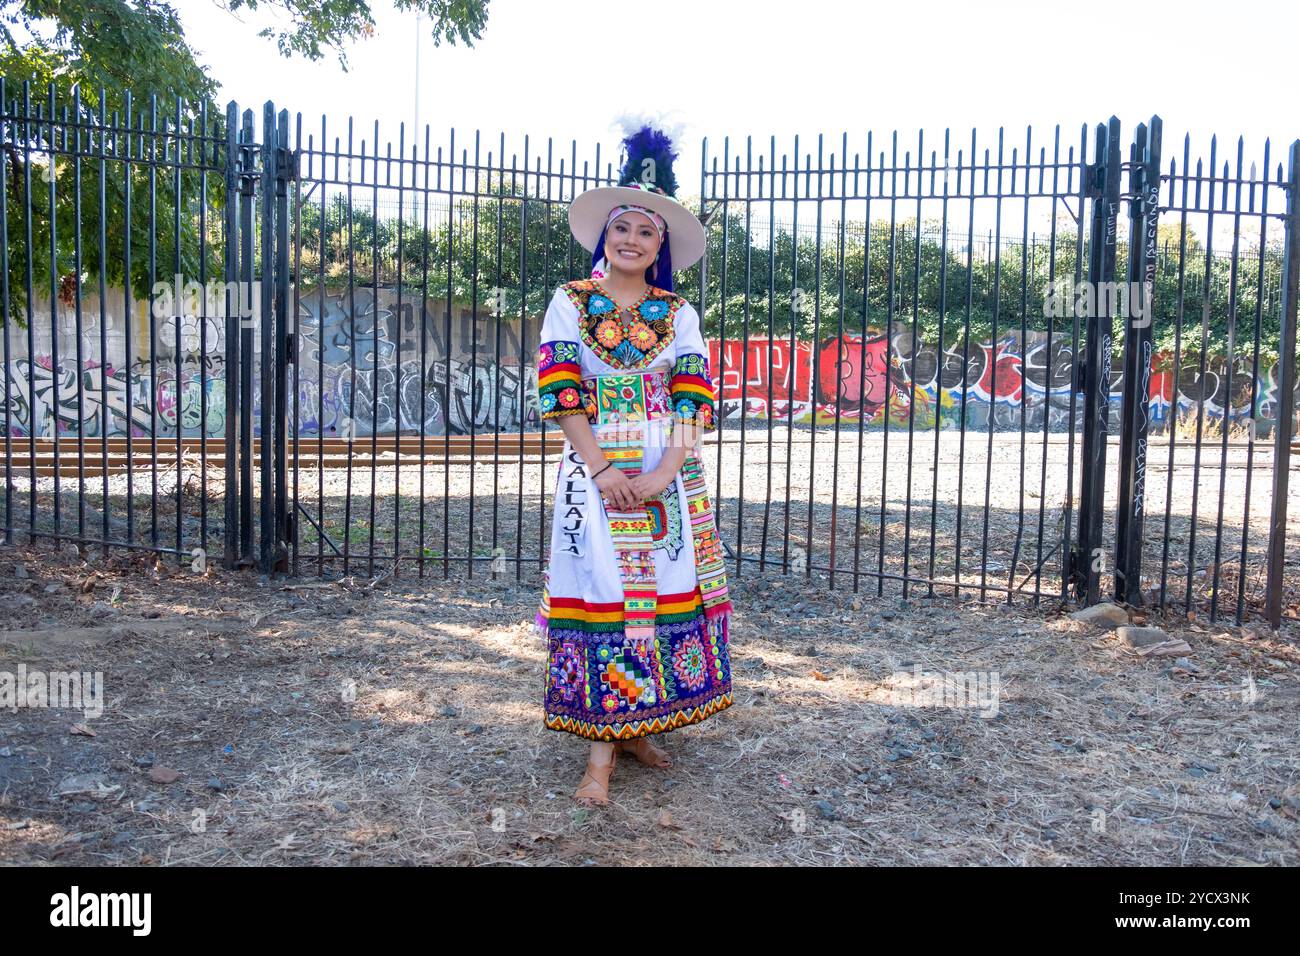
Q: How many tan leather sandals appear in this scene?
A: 2